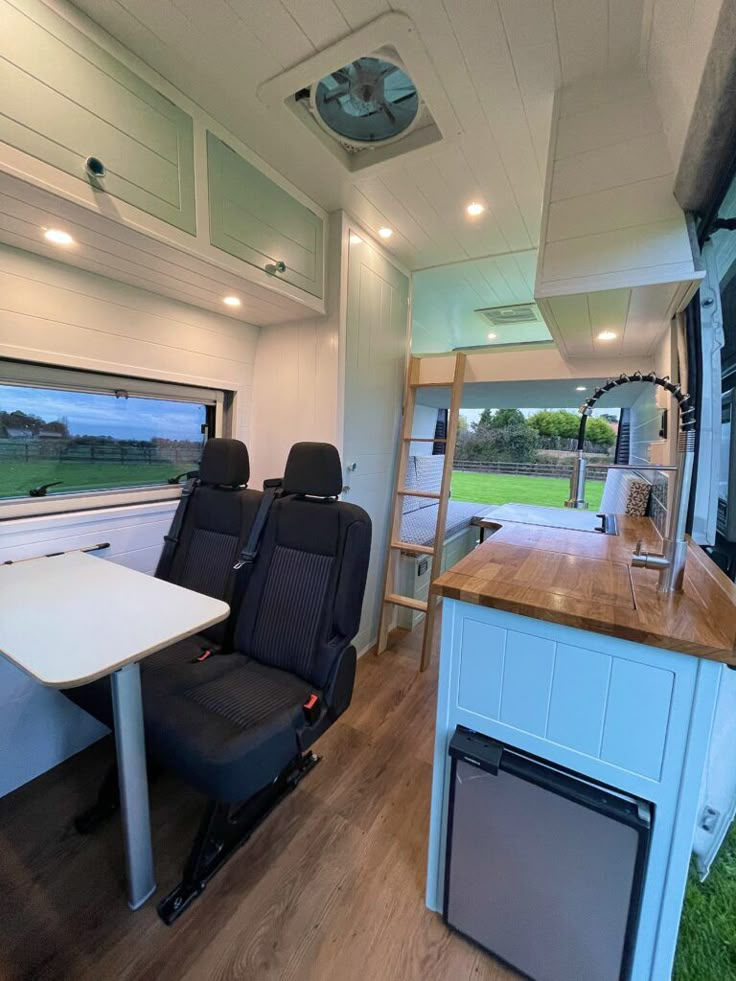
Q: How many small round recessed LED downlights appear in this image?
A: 7